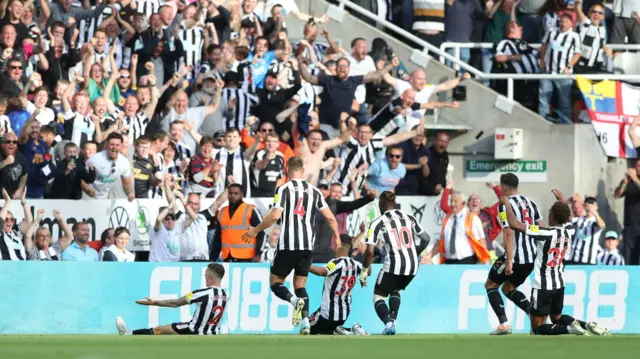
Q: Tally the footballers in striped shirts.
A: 6